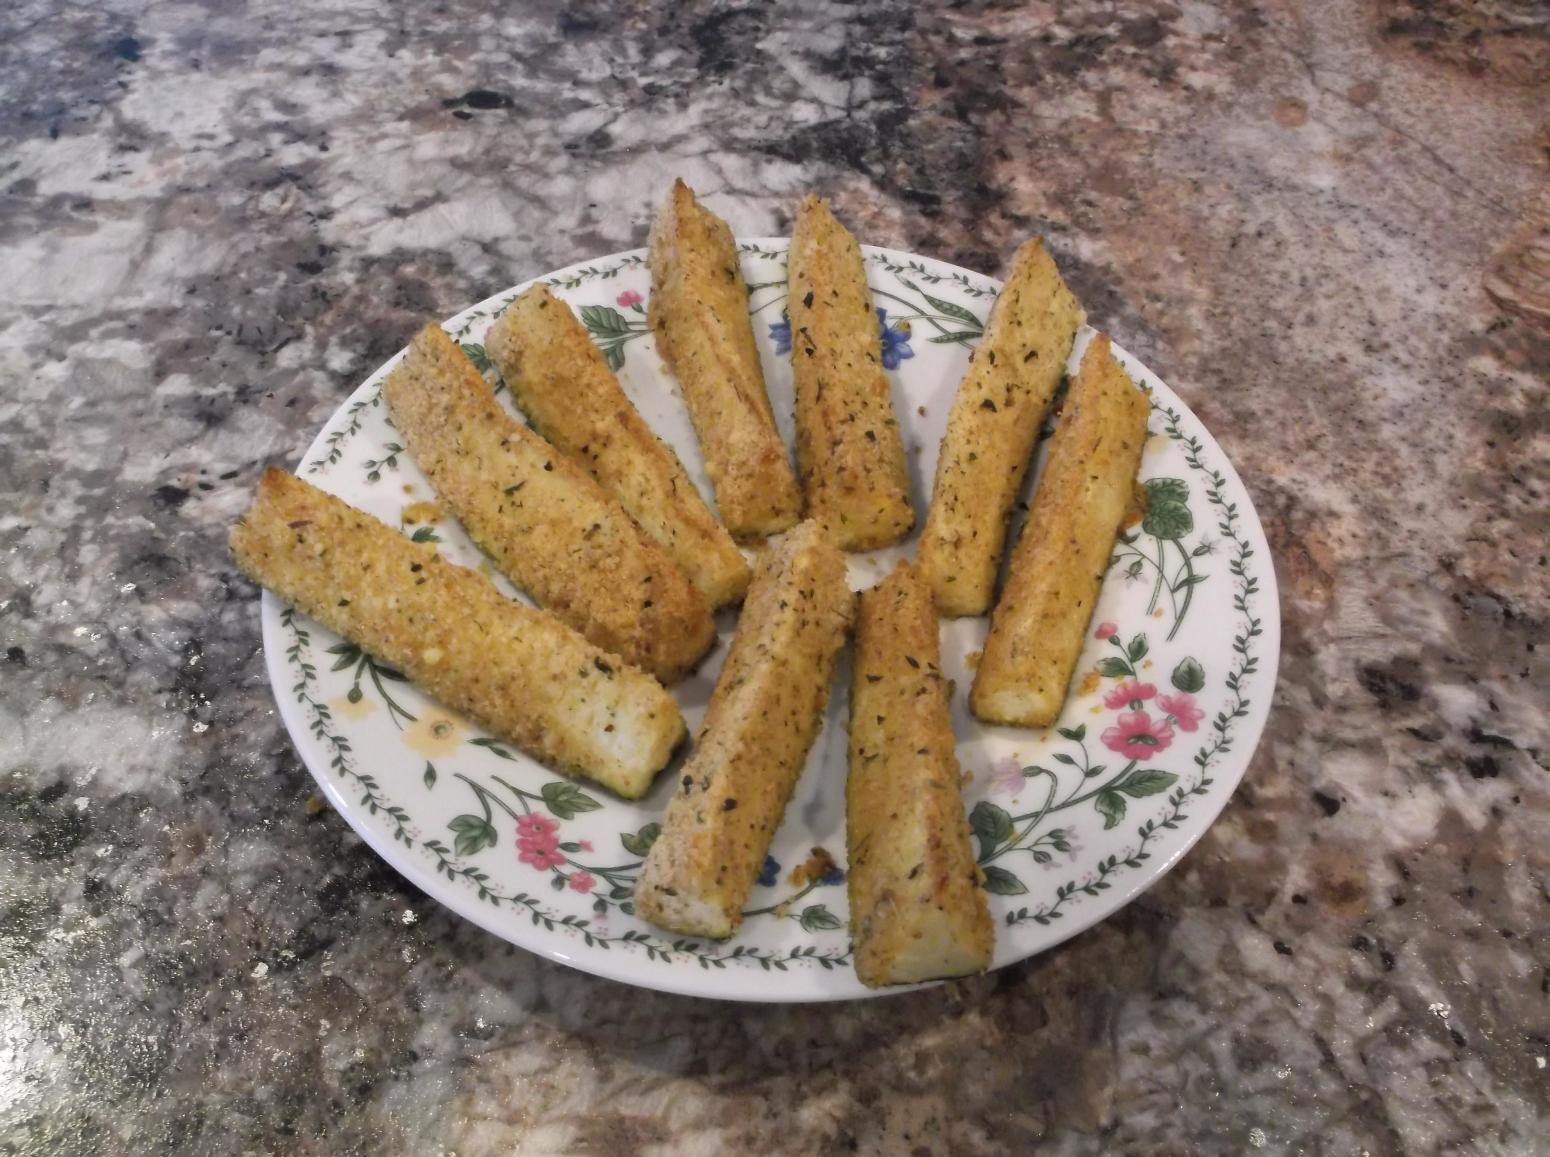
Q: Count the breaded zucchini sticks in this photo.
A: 9